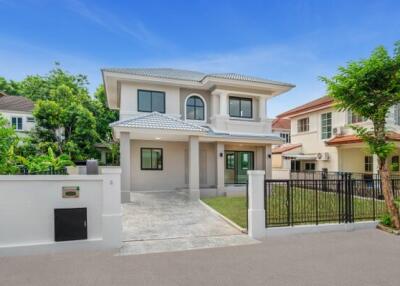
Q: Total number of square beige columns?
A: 4